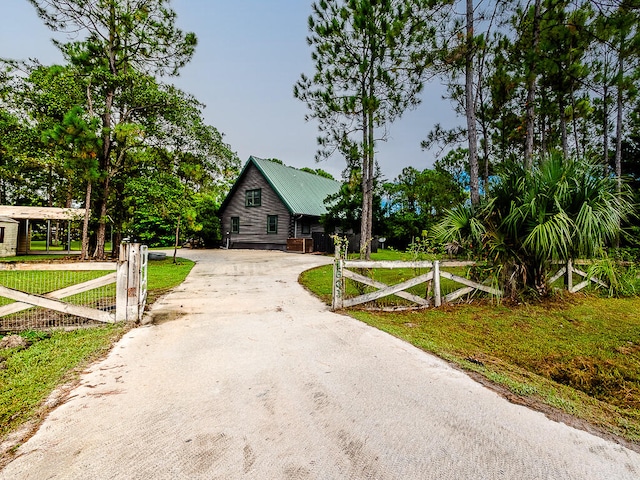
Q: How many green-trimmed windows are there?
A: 3